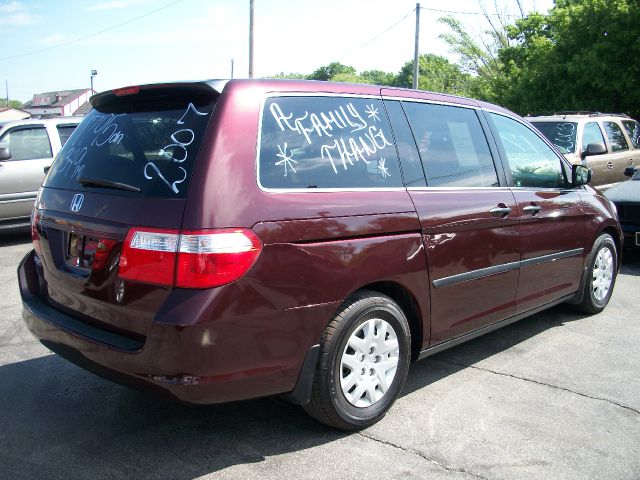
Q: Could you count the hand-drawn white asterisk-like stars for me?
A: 3